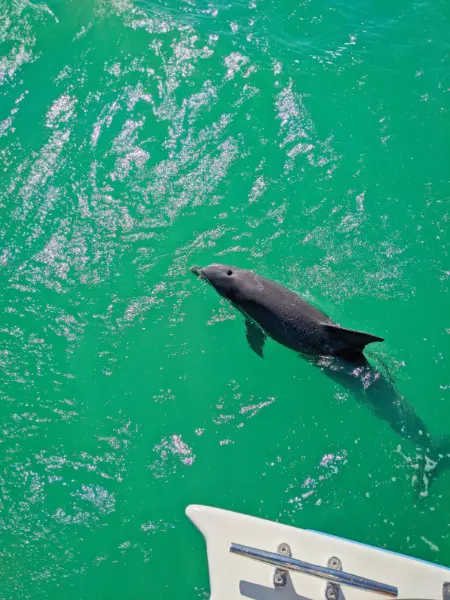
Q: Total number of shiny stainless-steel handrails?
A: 1